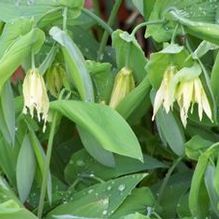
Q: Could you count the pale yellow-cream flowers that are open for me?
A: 3